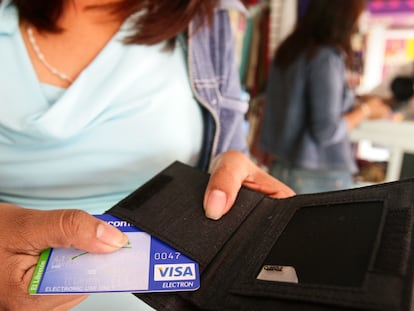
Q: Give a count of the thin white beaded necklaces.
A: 1